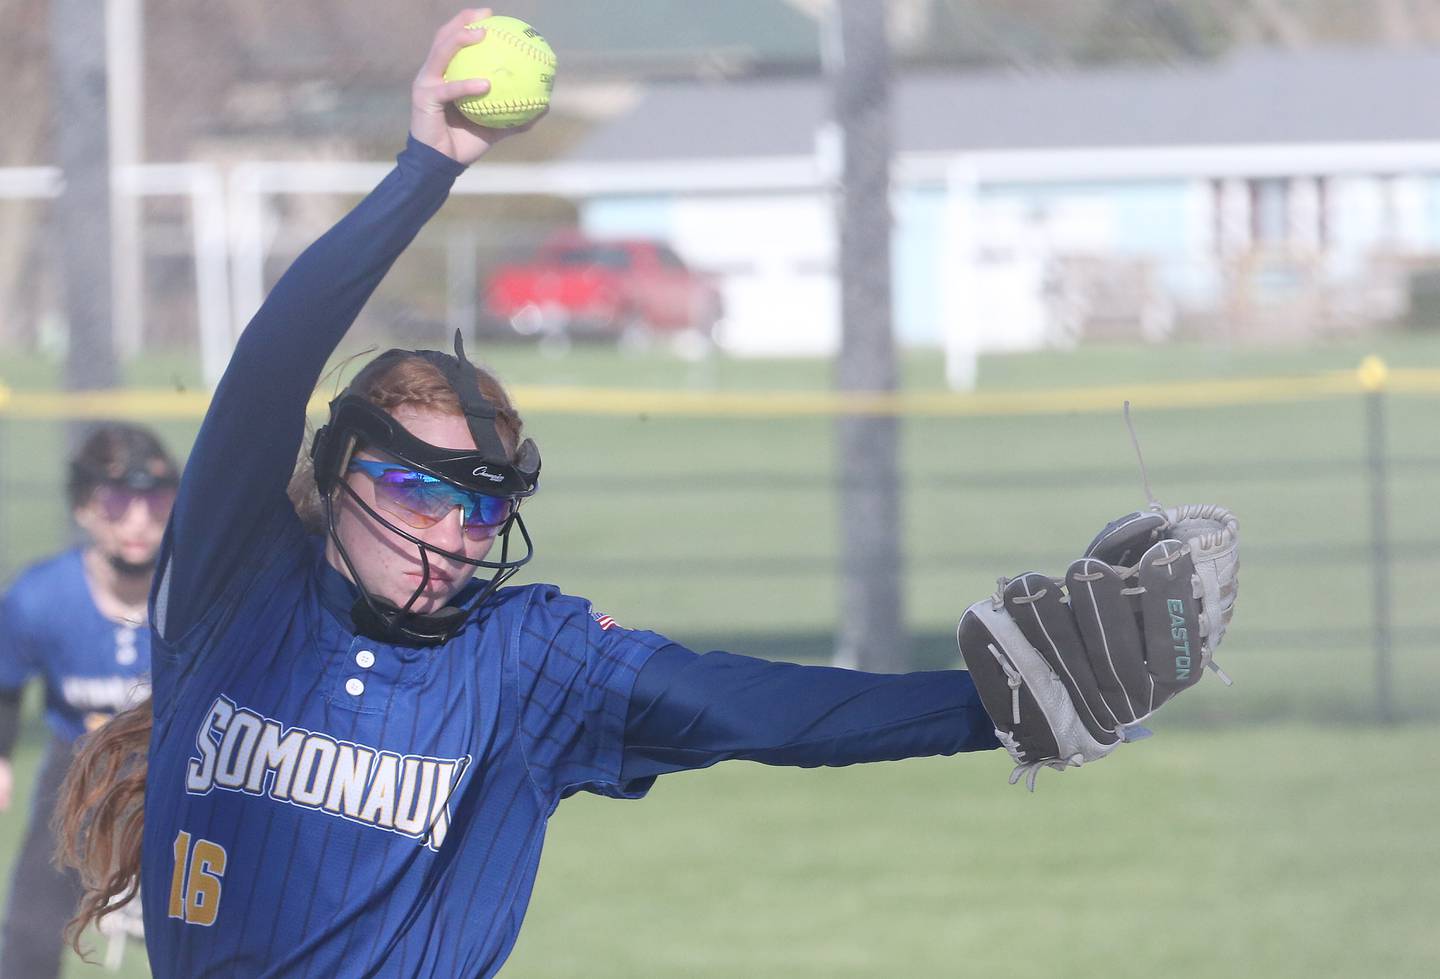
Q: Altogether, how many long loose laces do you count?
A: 1